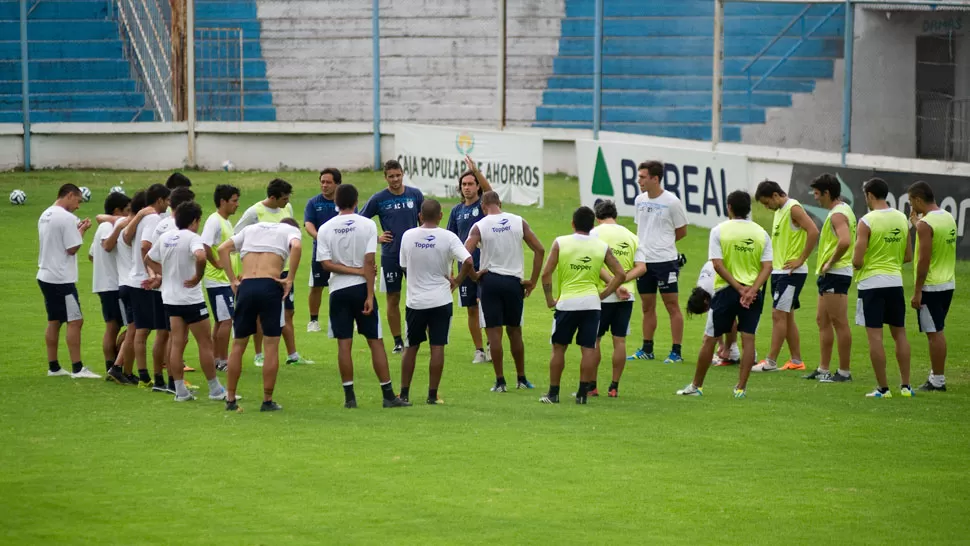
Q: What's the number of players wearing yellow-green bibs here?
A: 9